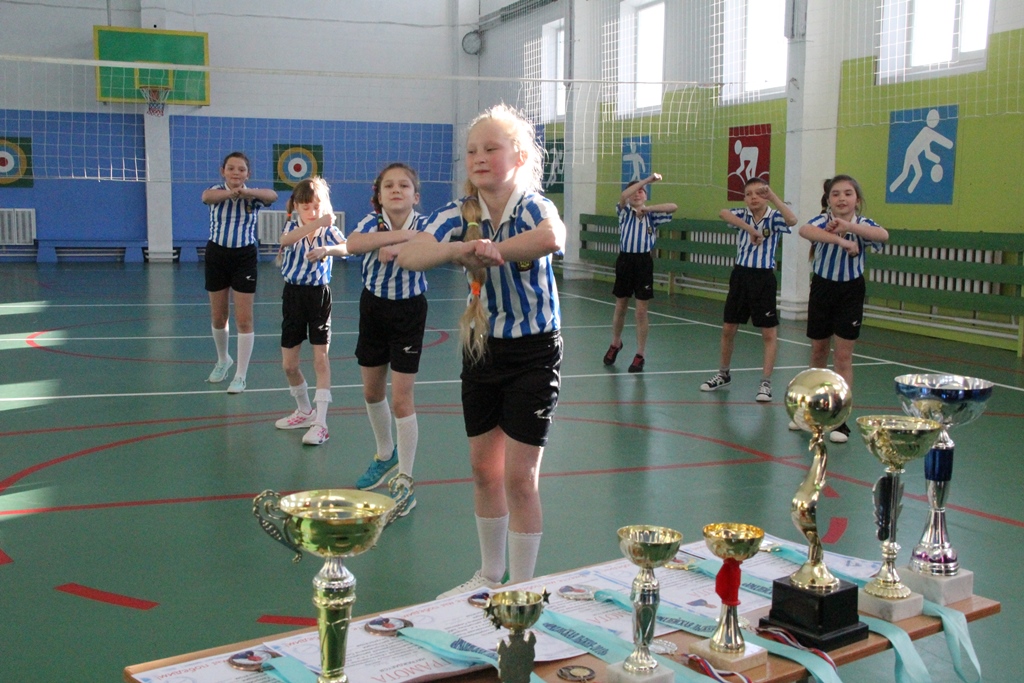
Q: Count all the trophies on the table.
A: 7